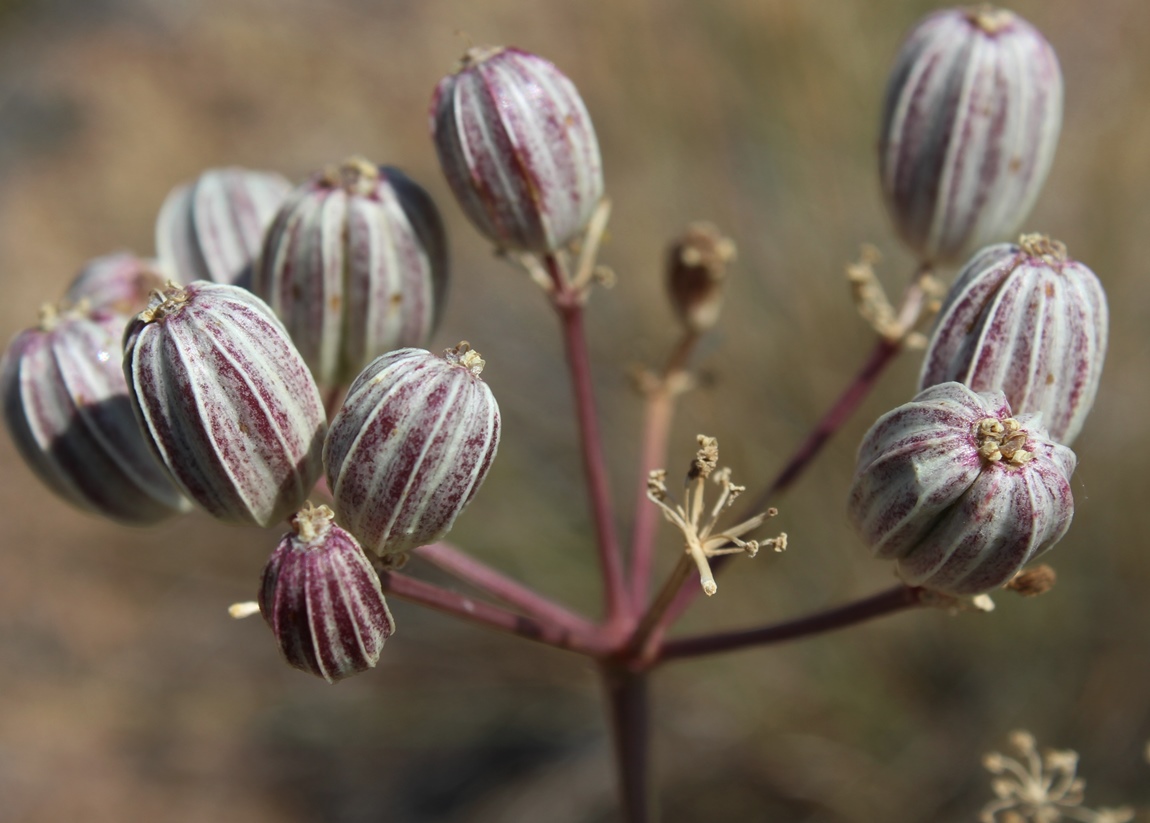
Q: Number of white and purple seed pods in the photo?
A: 11